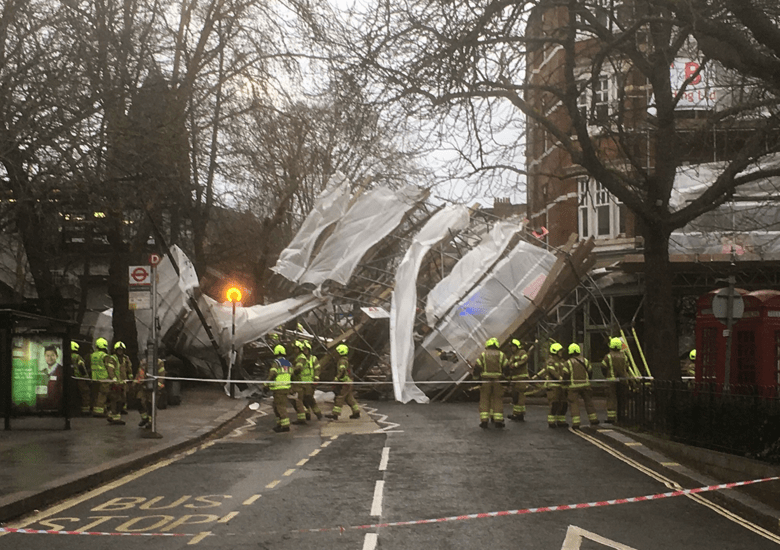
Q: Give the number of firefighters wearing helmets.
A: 13